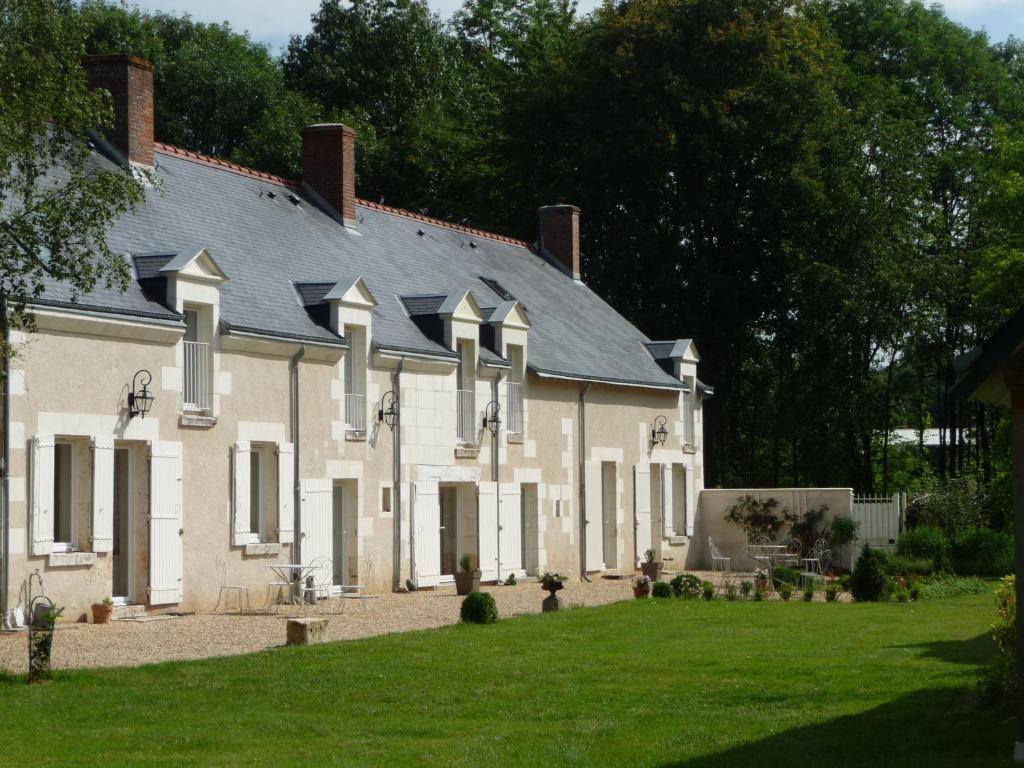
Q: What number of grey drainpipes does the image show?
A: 5